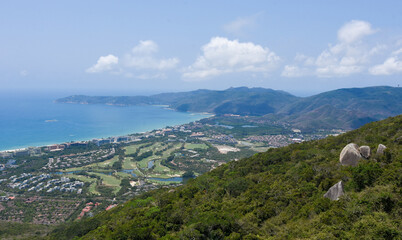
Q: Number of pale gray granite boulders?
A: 4